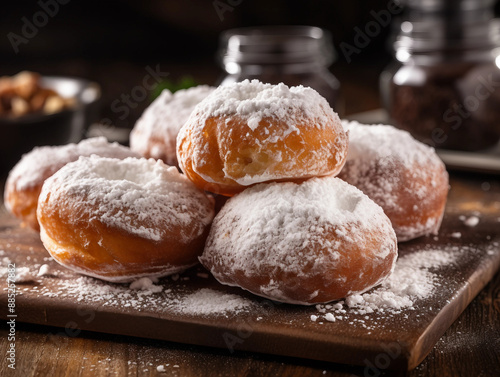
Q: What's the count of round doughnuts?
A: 6